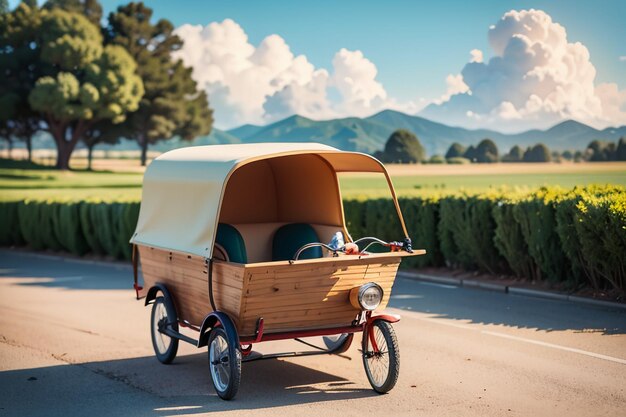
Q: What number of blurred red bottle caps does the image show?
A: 0